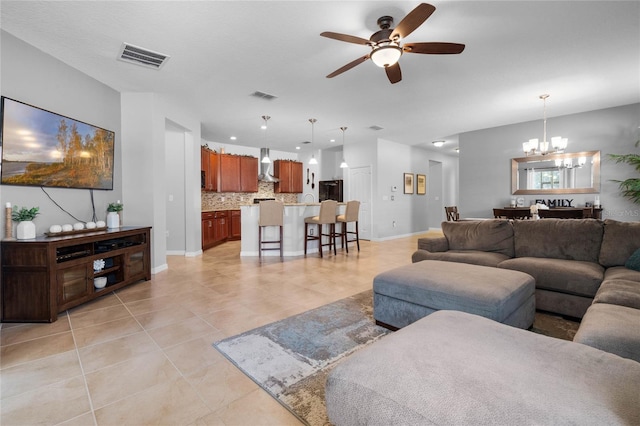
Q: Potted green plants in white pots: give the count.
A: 2